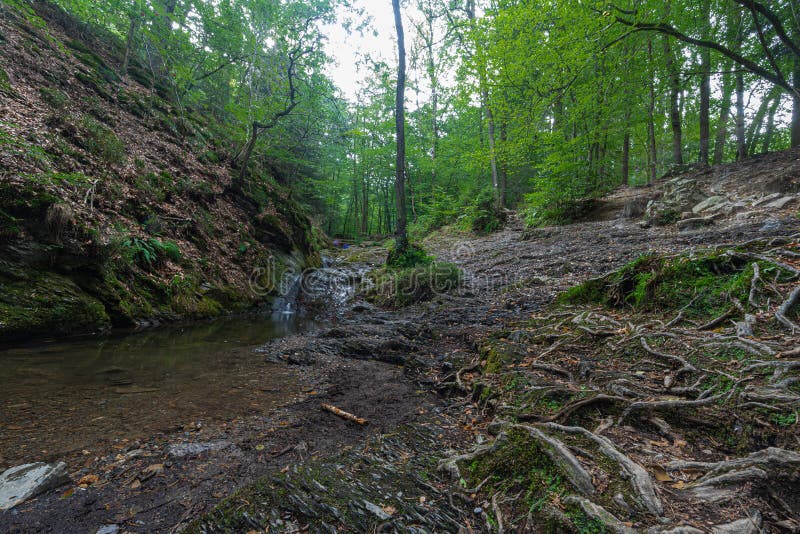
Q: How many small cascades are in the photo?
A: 1